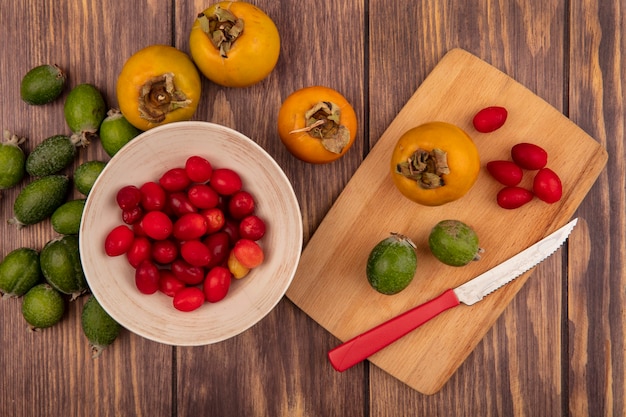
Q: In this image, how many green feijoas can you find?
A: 14